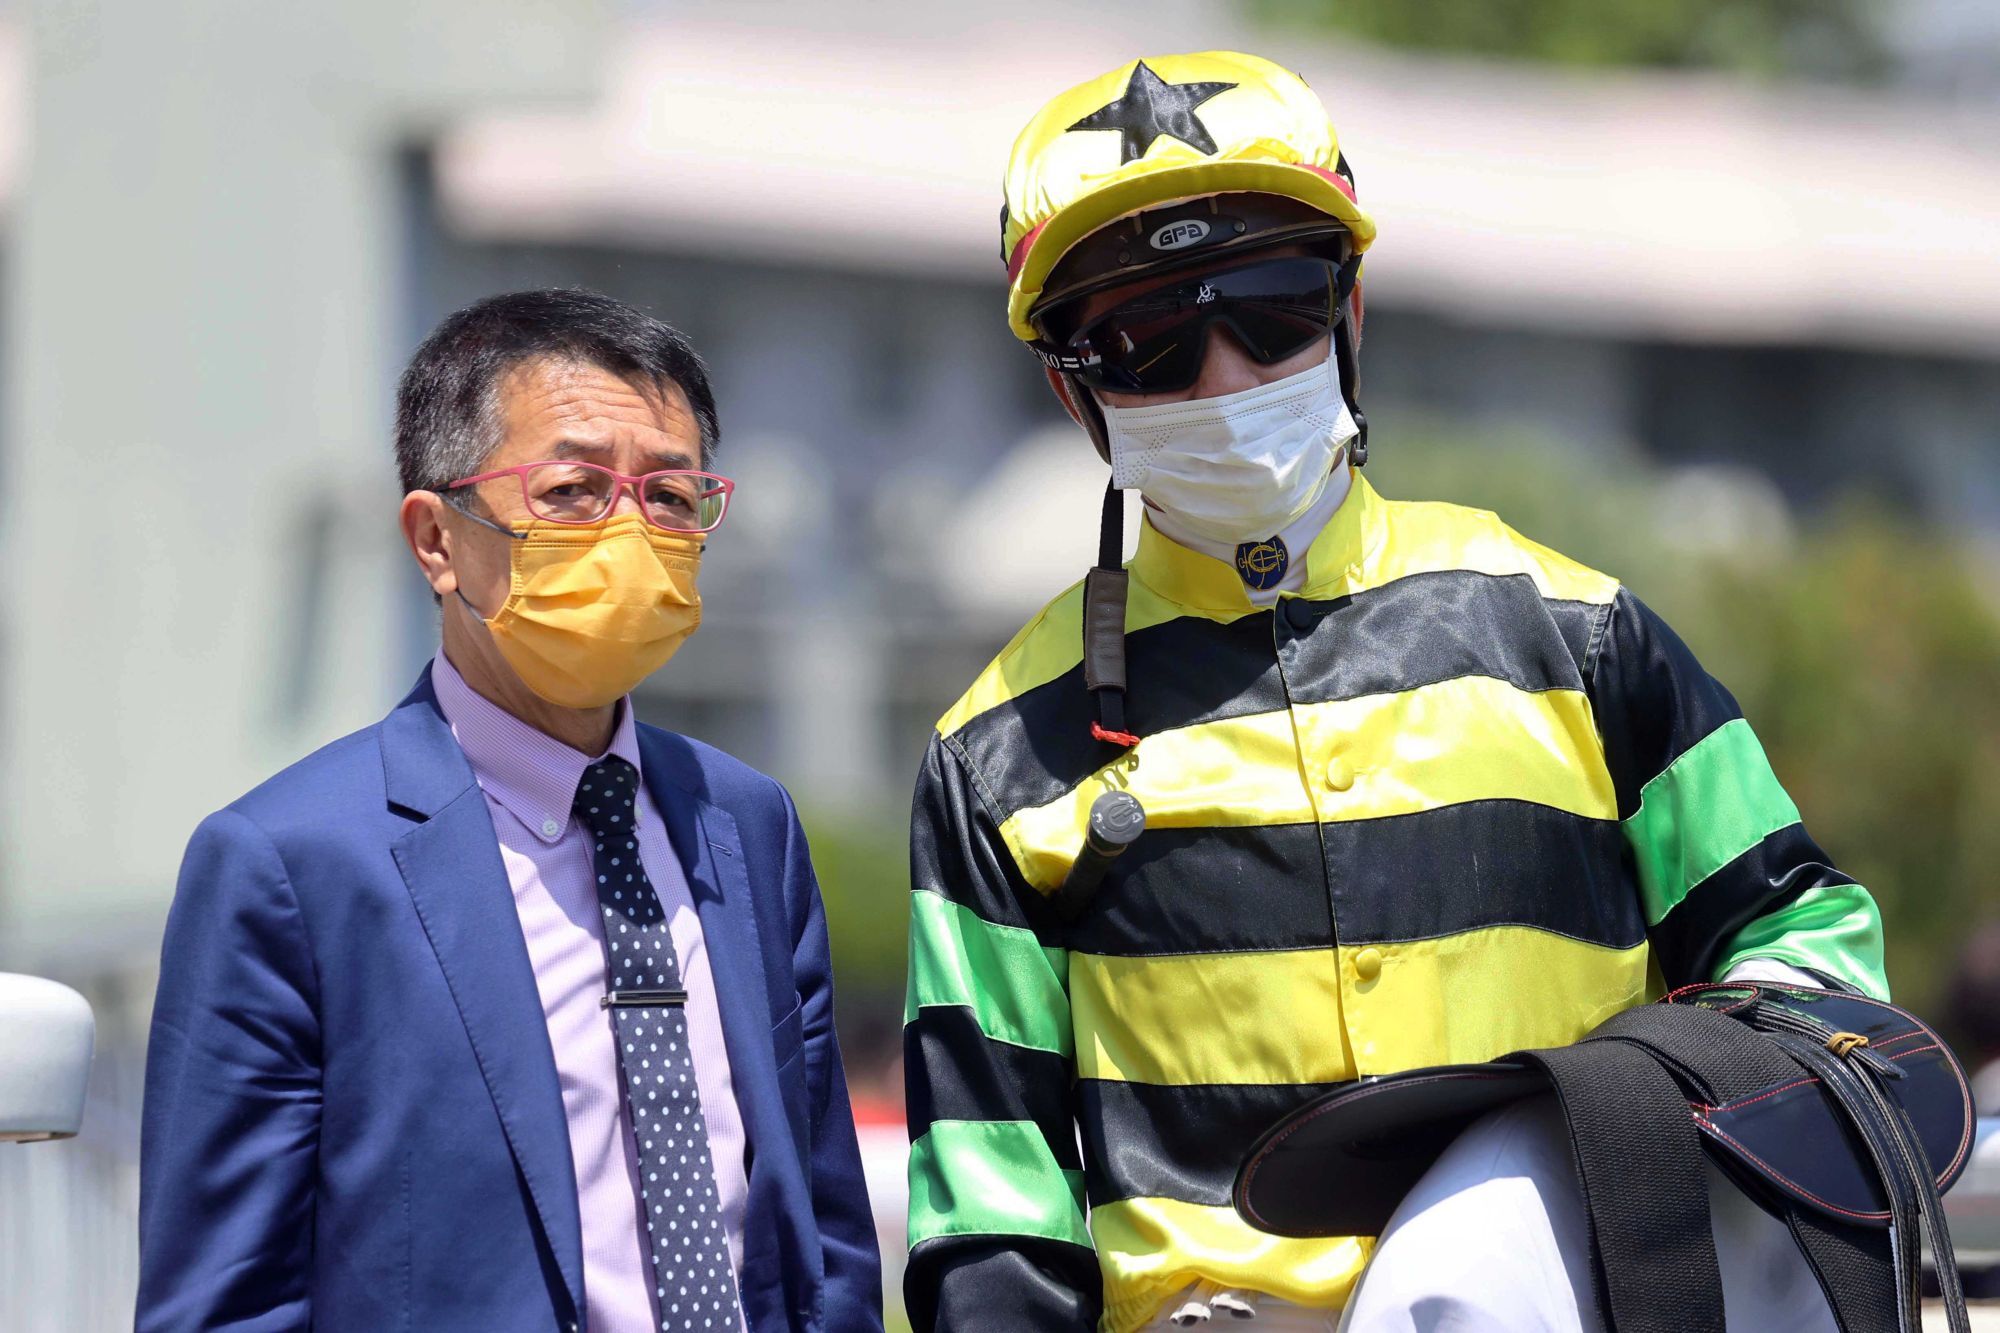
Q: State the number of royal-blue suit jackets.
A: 1